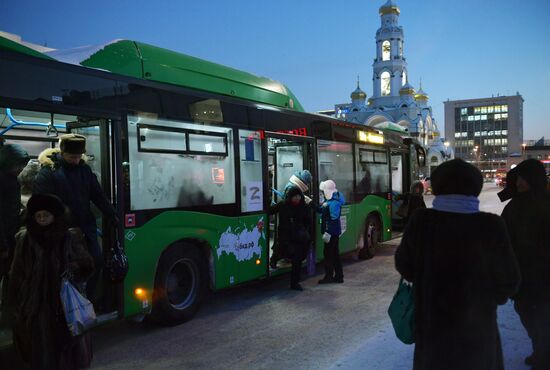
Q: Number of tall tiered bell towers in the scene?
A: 1